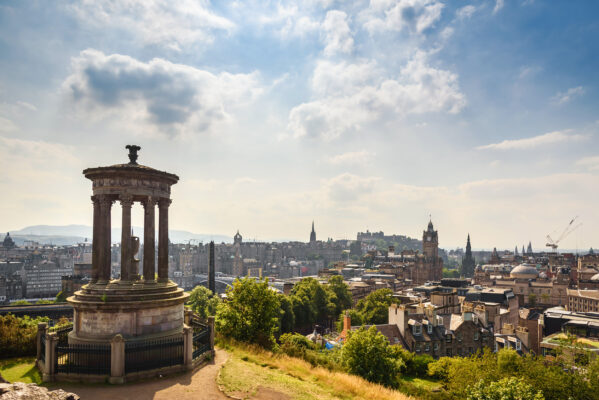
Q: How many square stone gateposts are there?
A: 6